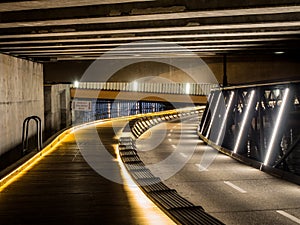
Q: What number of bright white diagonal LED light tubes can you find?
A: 5